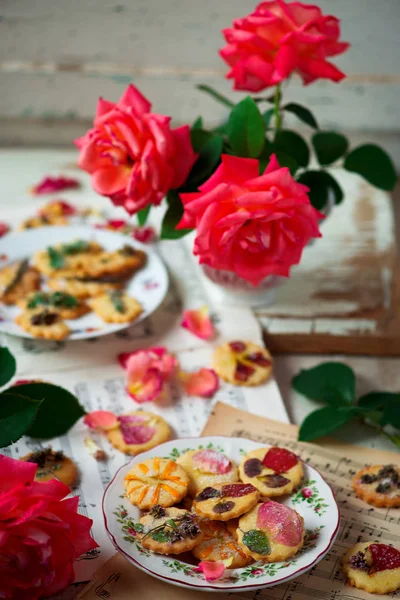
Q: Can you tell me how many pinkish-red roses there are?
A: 4